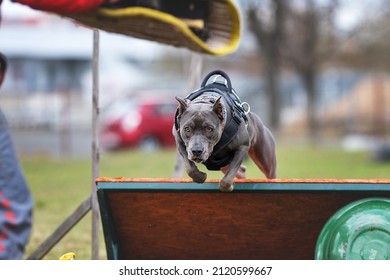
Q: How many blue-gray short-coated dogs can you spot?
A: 1